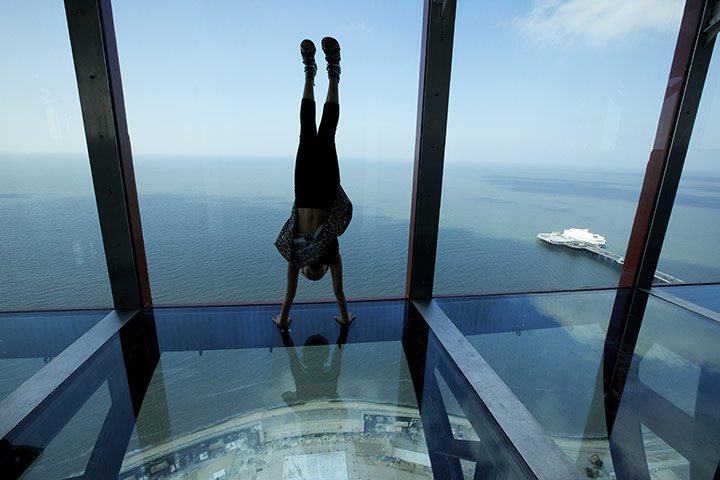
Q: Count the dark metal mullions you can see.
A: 3